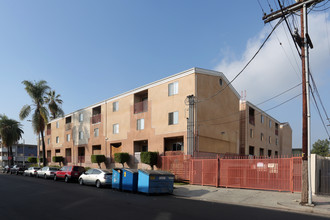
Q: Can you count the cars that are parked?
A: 6